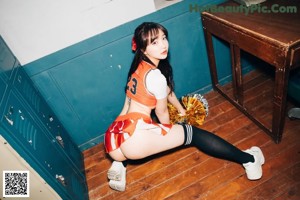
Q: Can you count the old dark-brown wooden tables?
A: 1